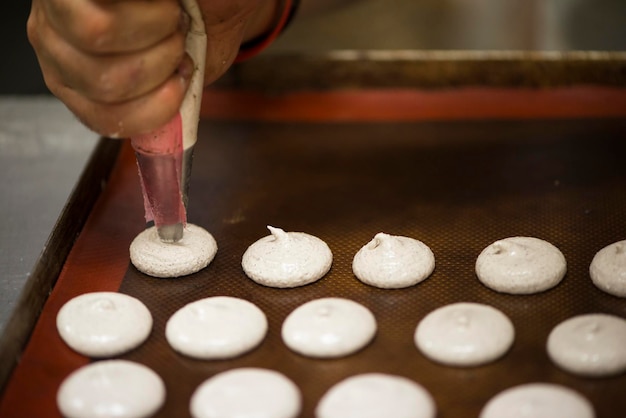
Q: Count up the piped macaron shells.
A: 14